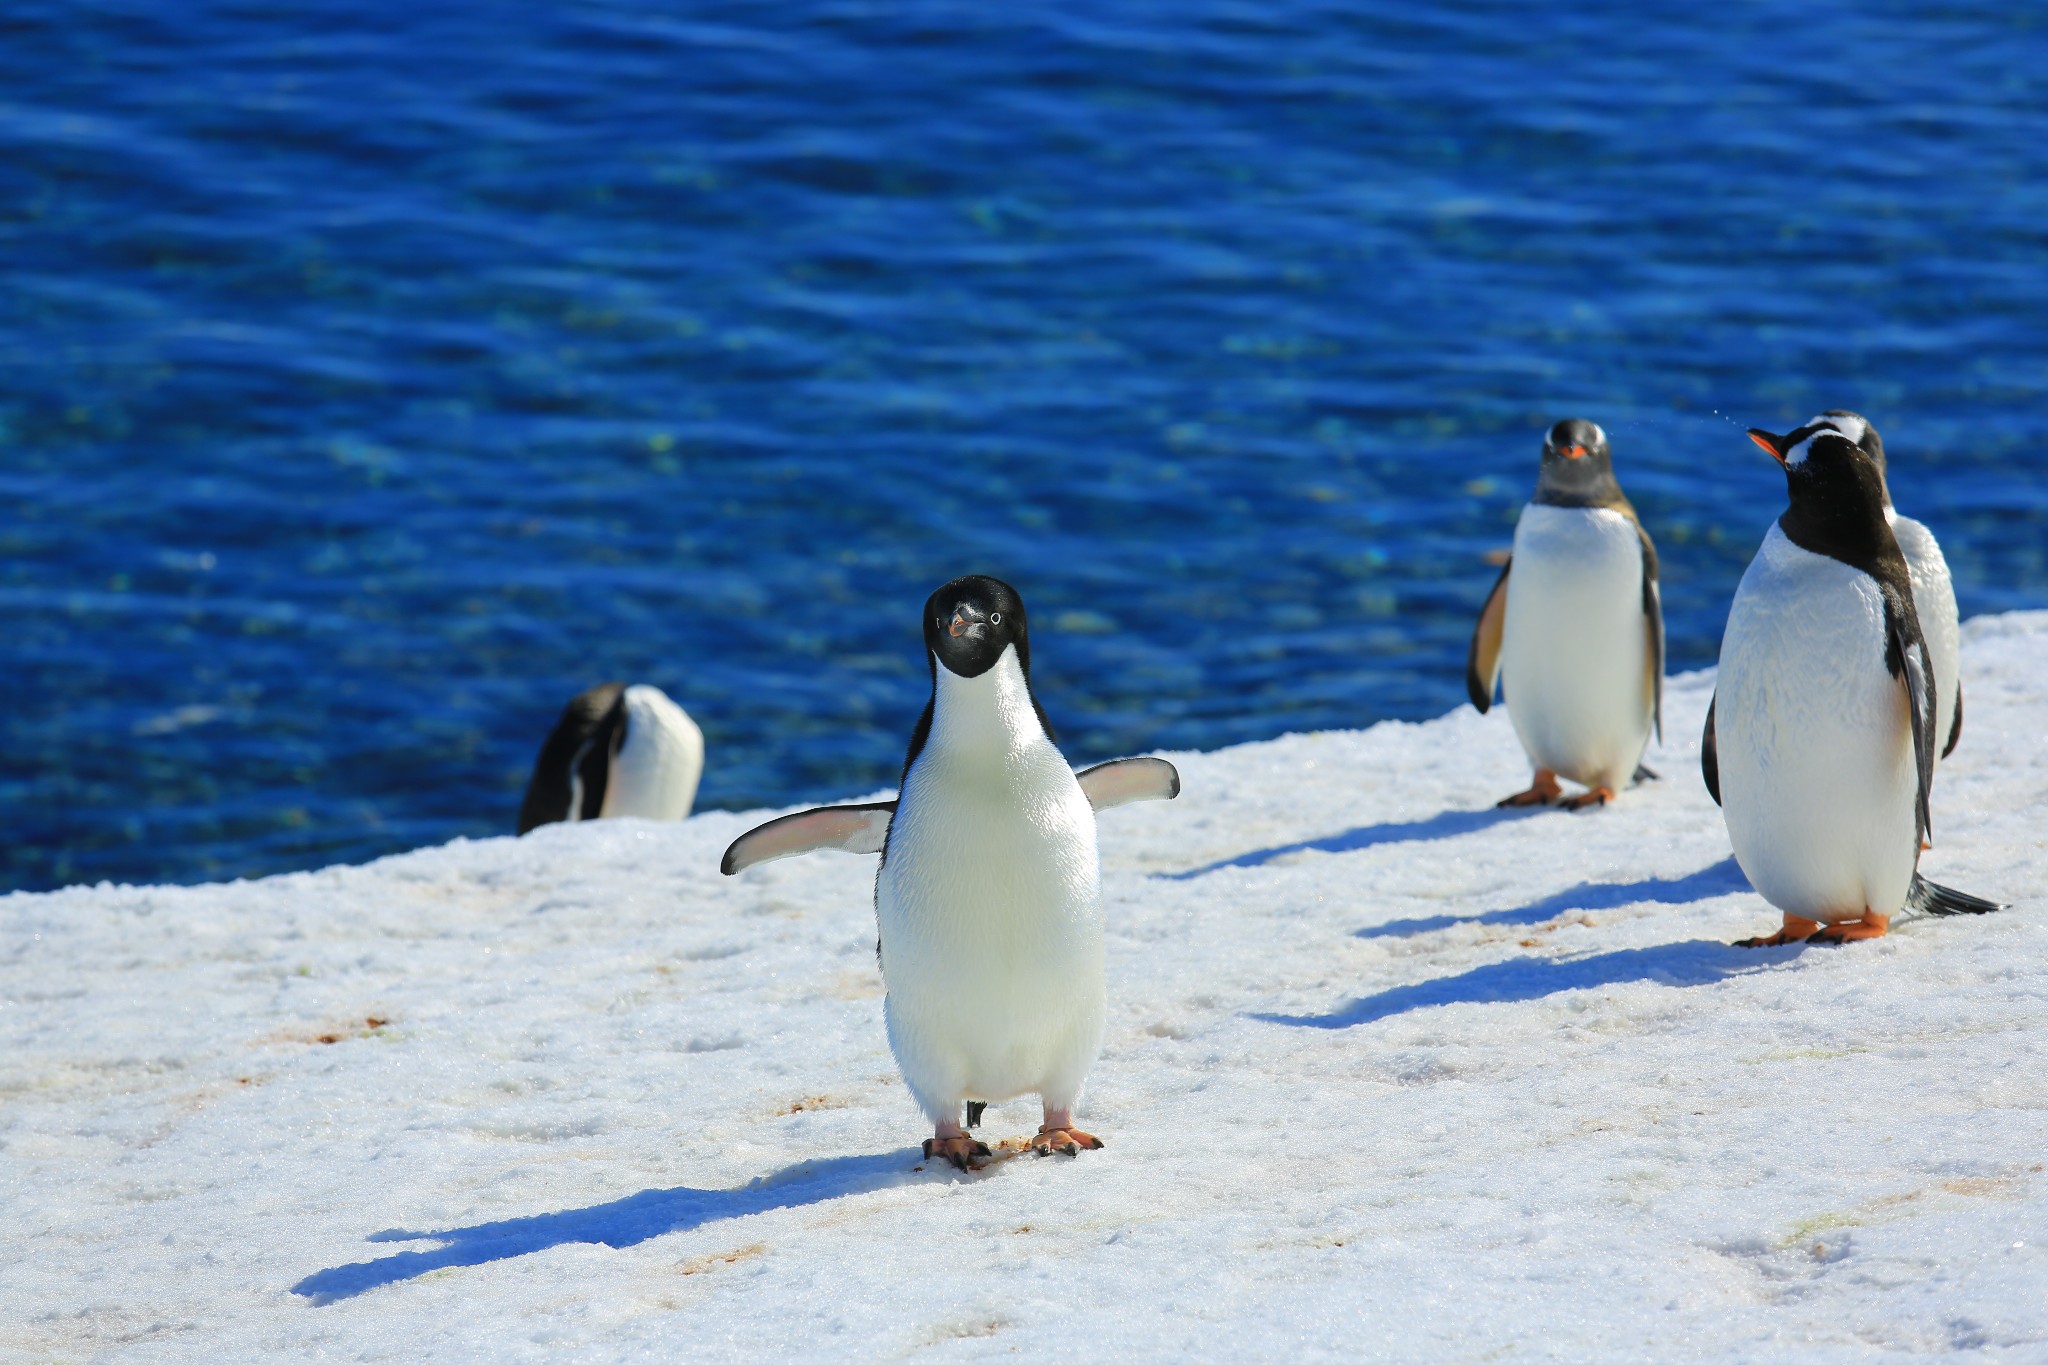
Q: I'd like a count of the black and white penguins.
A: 5